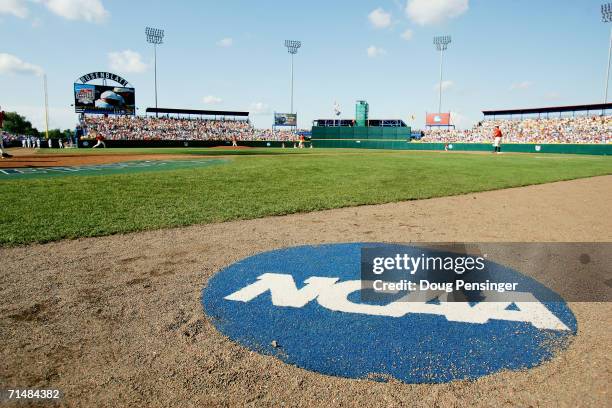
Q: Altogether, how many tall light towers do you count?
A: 4